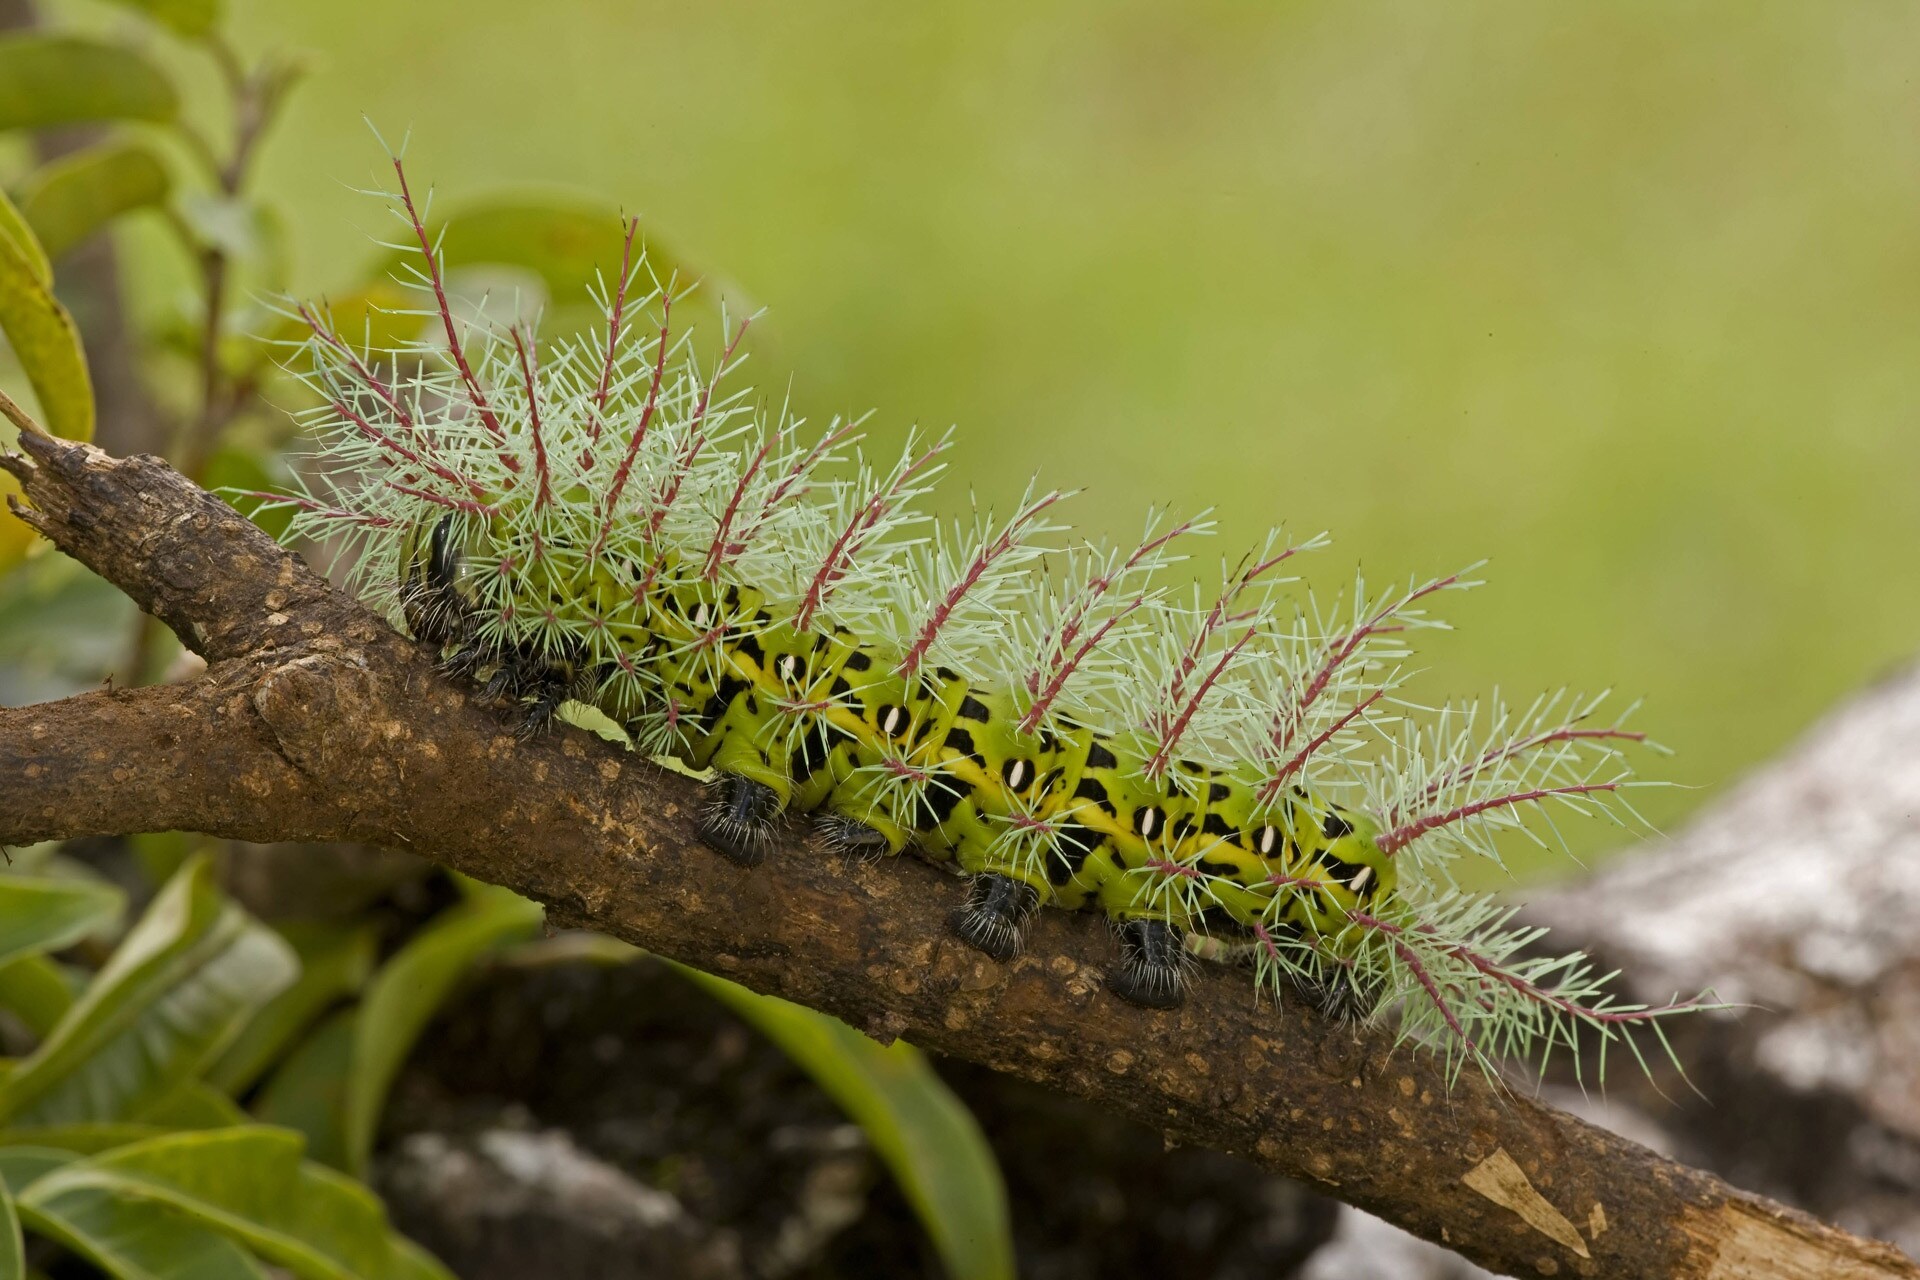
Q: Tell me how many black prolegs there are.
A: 5